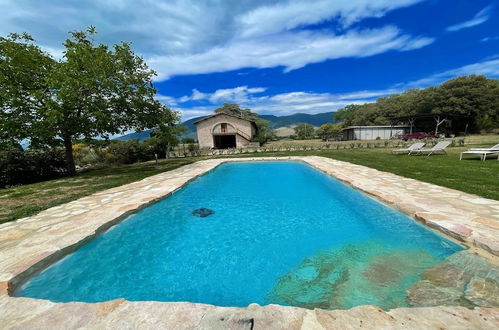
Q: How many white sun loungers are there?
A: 4